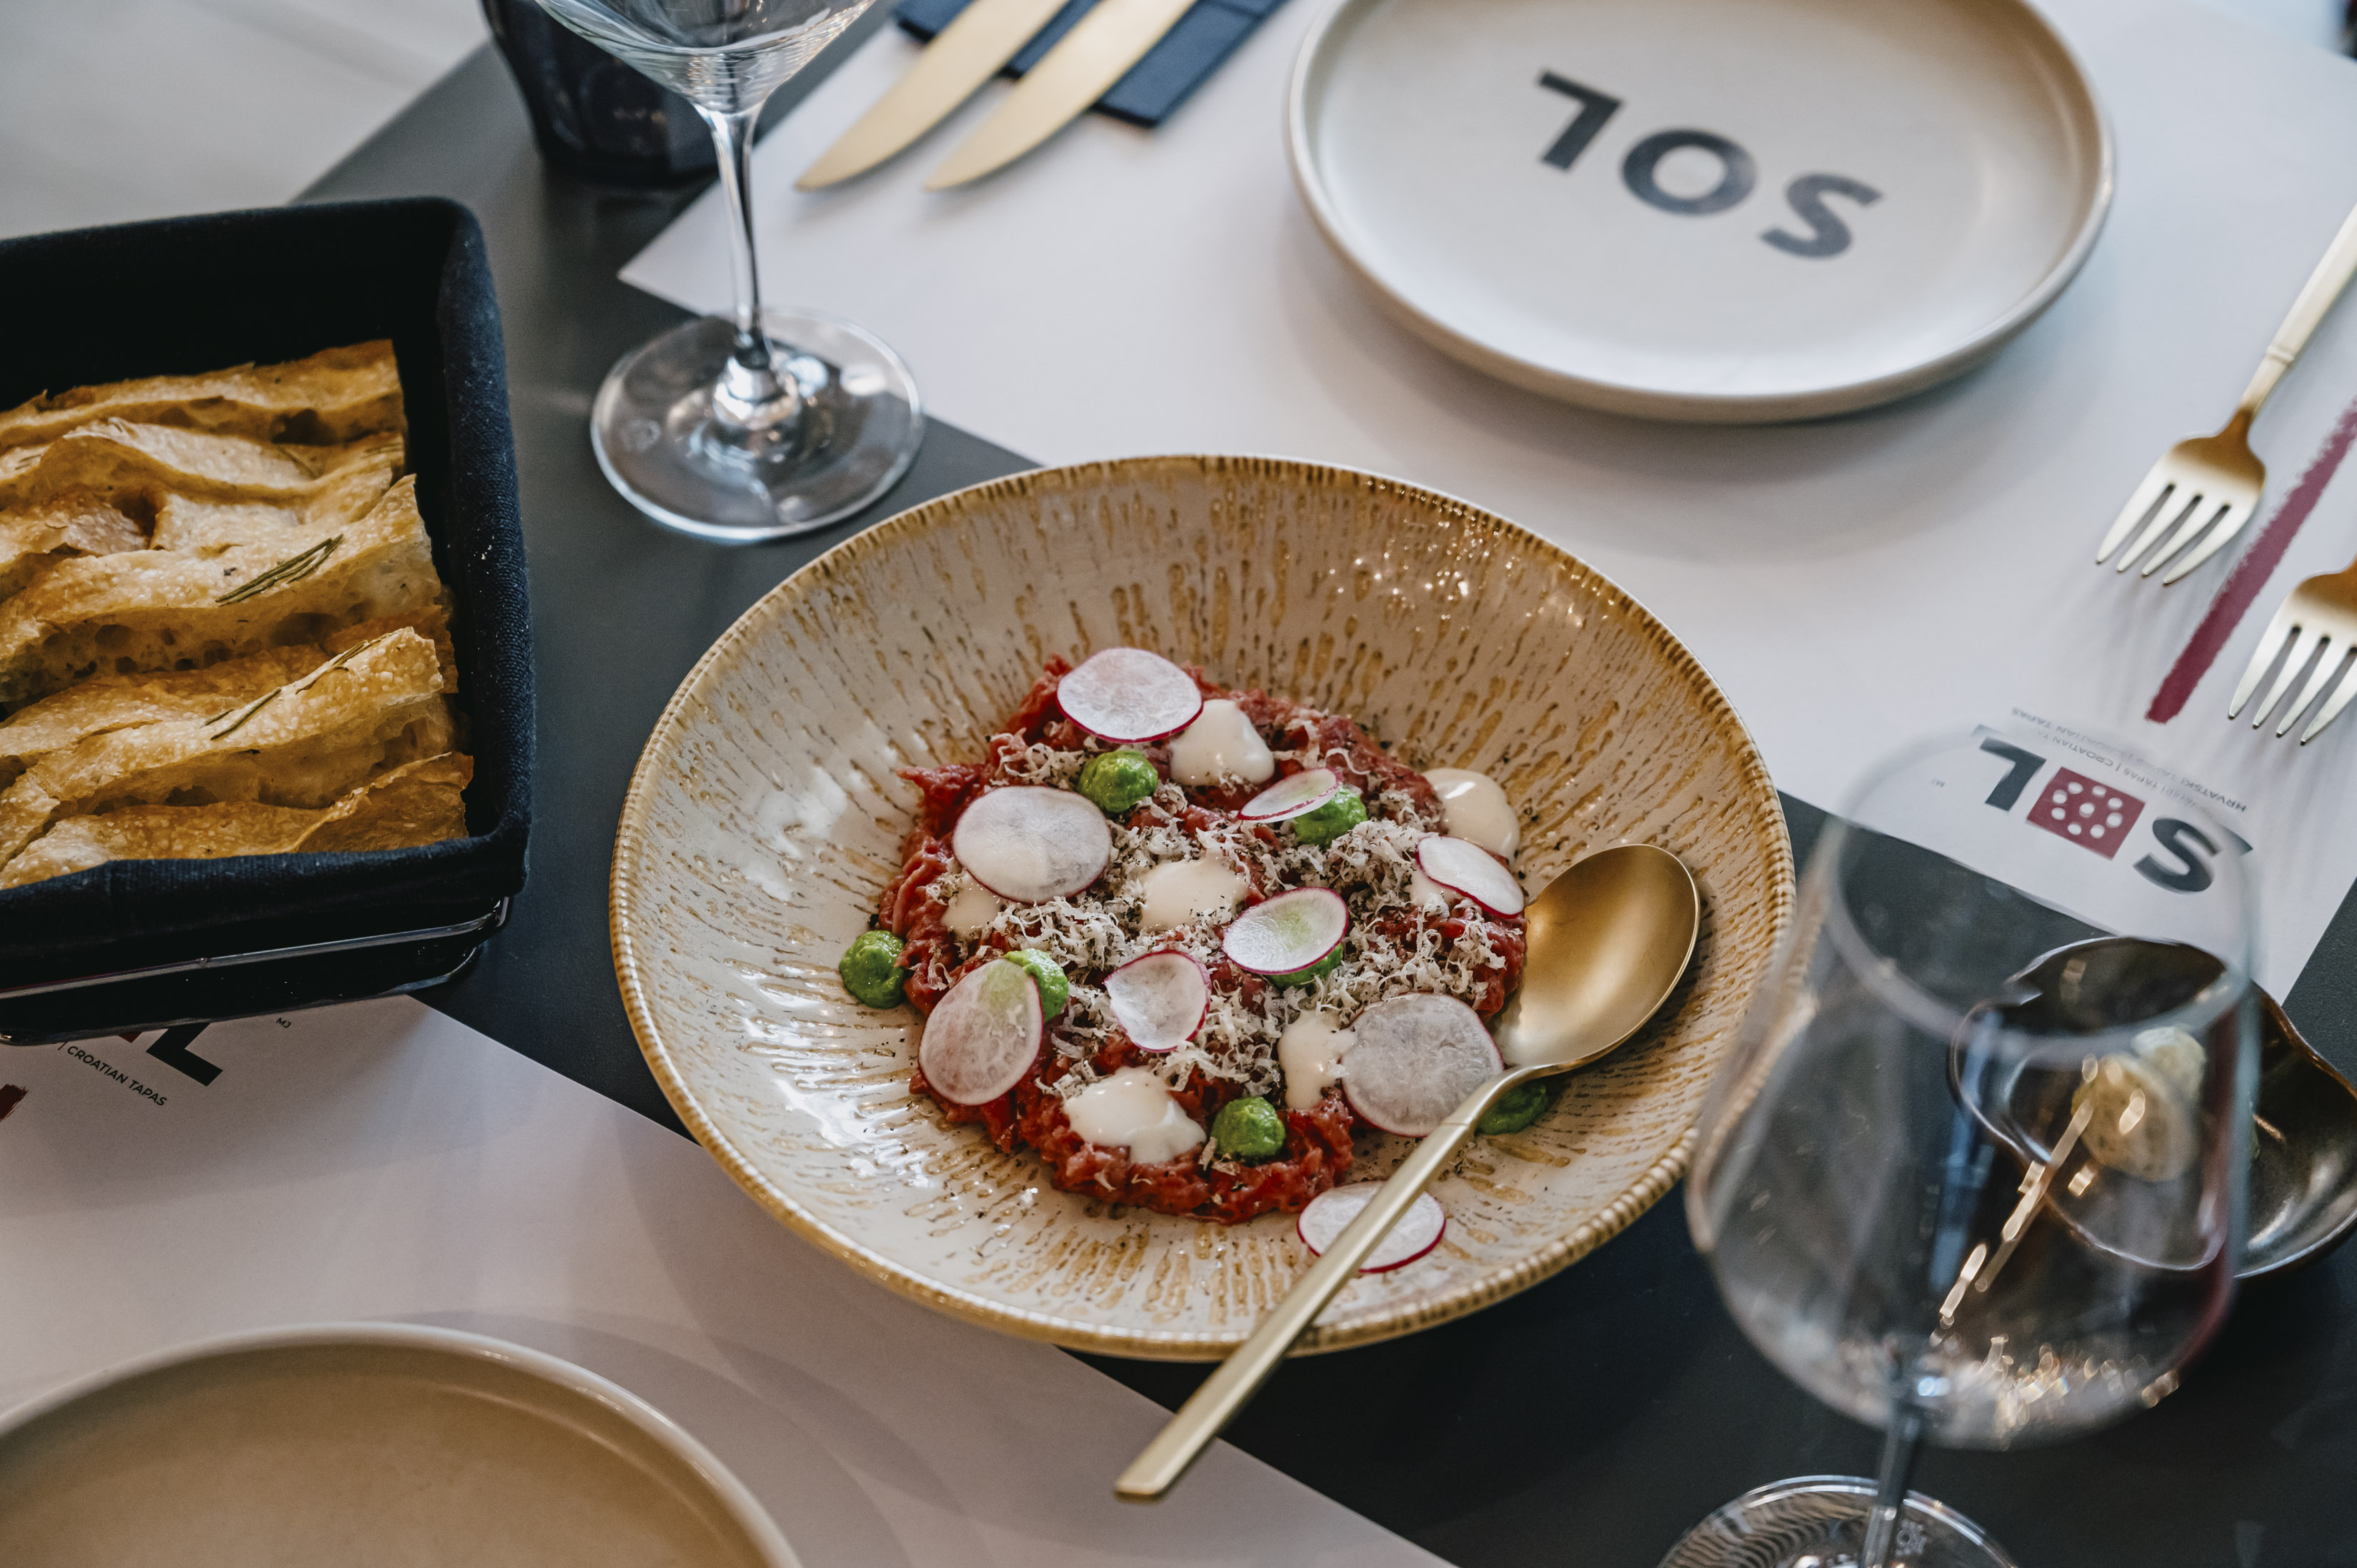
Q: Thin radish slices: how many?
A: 9